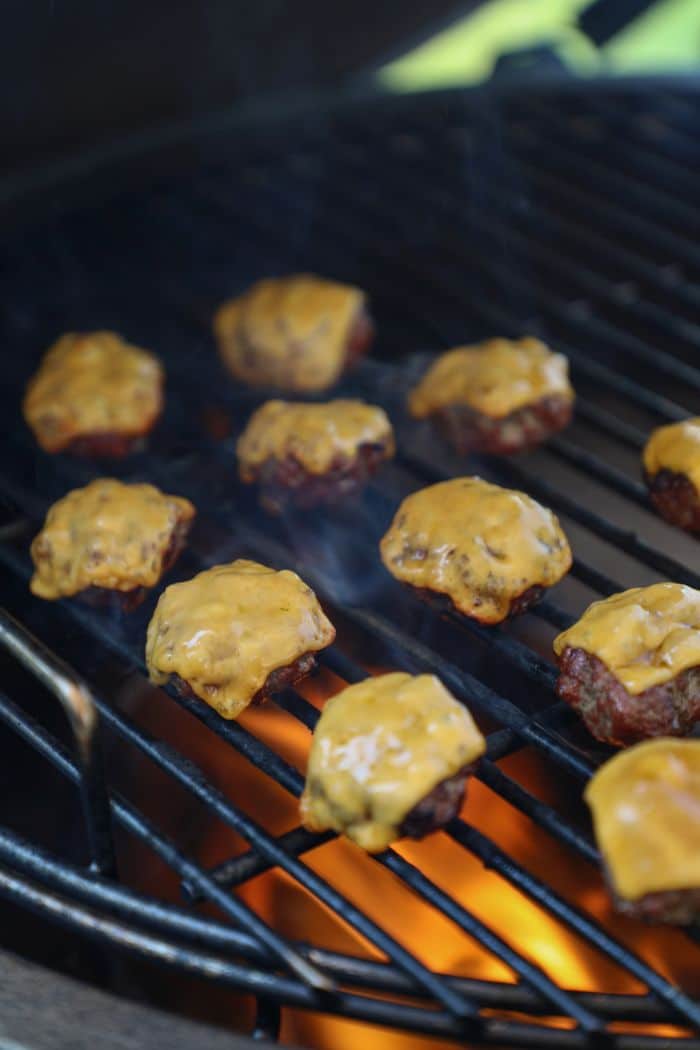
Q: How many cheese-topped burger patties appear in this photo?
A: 11